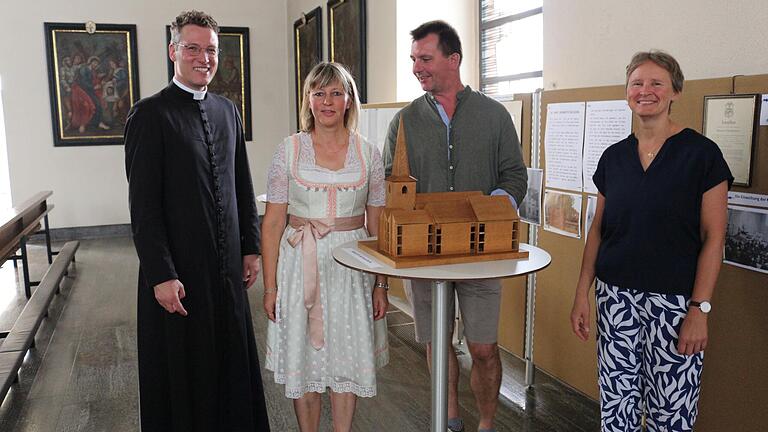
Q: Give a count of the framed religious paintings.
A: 4